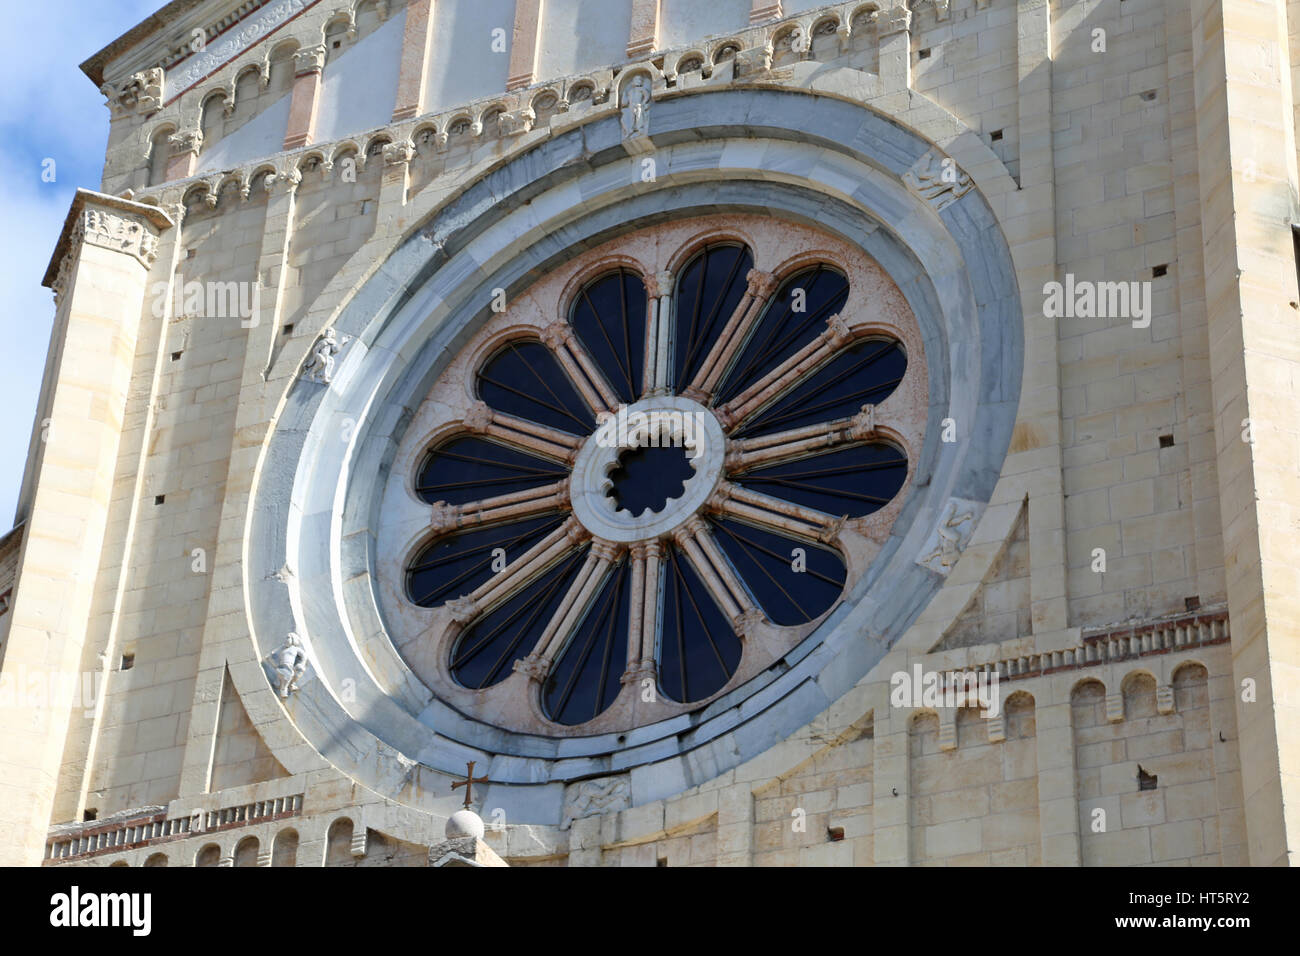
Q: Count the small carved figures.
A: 6